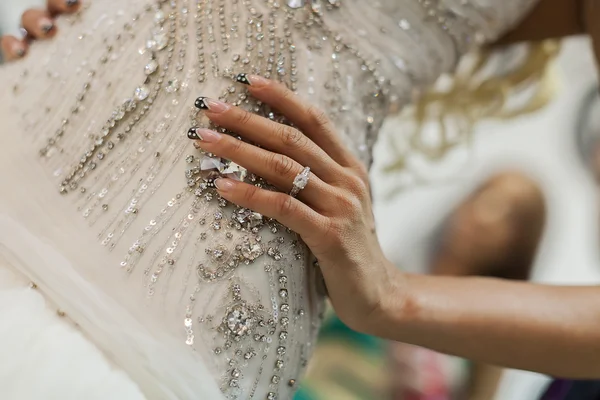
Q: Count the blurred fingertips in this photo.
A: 3